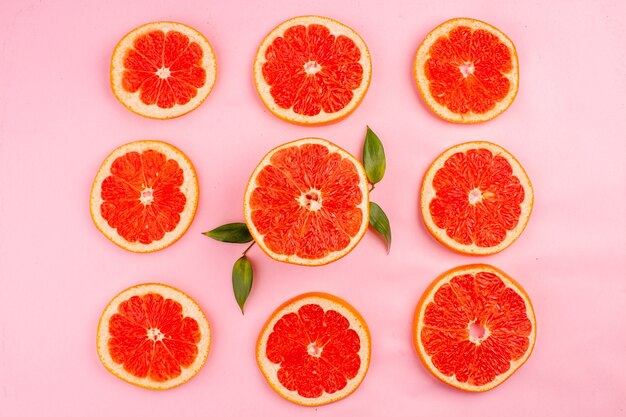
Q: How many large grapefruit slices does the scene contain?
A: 9